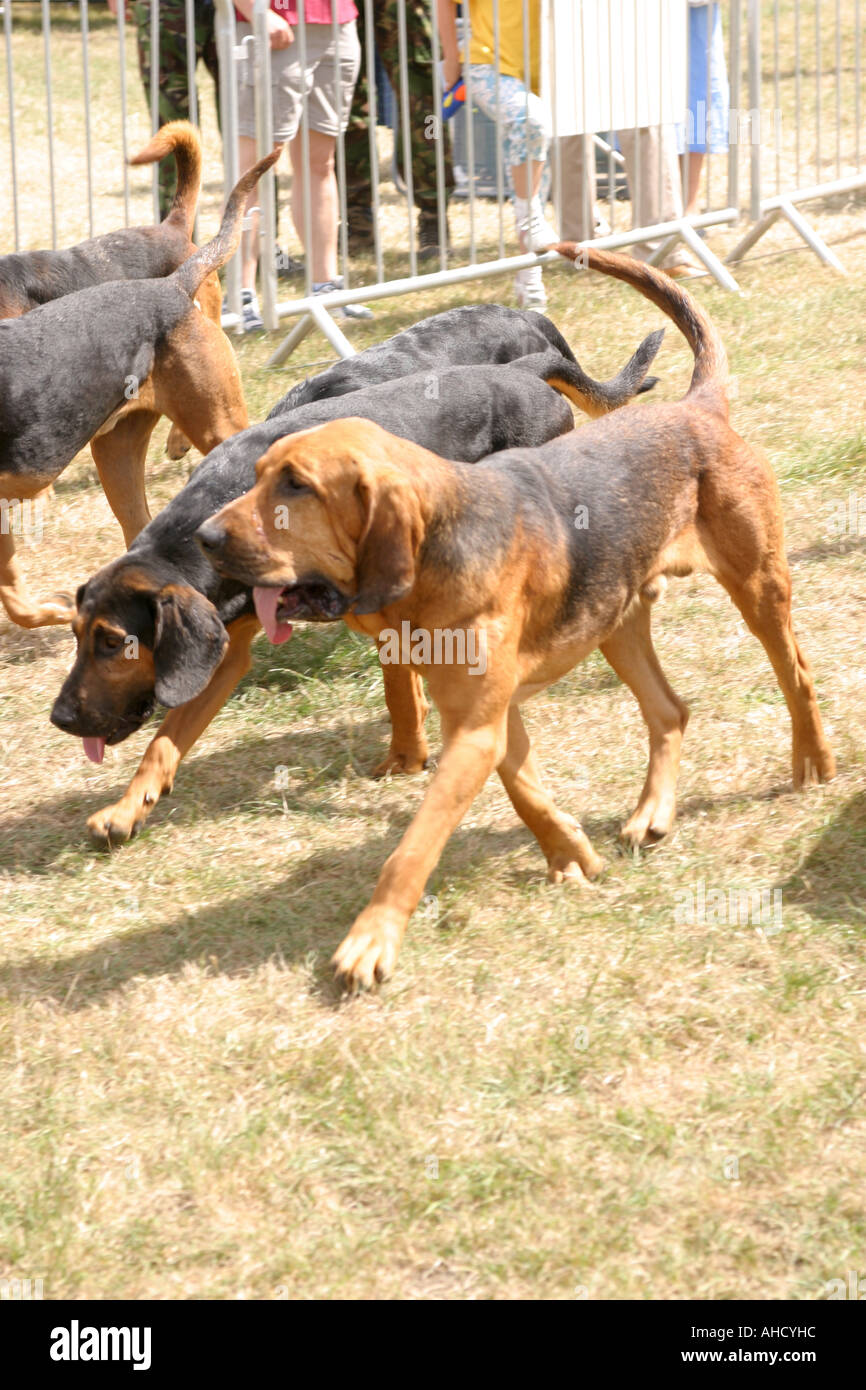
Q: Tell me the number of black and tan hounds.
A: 5